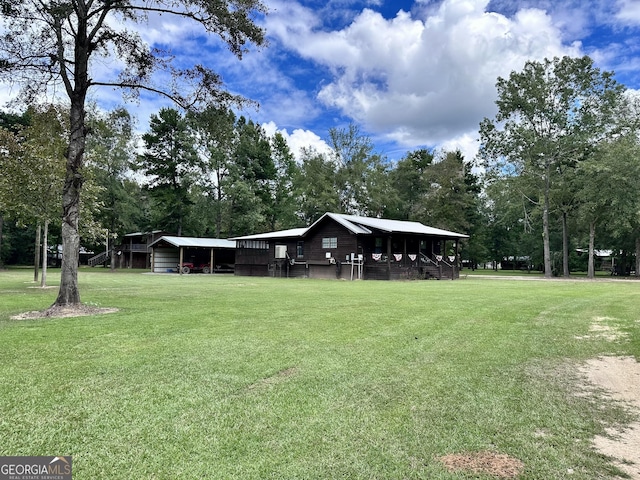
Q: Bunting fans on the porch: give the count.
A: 5